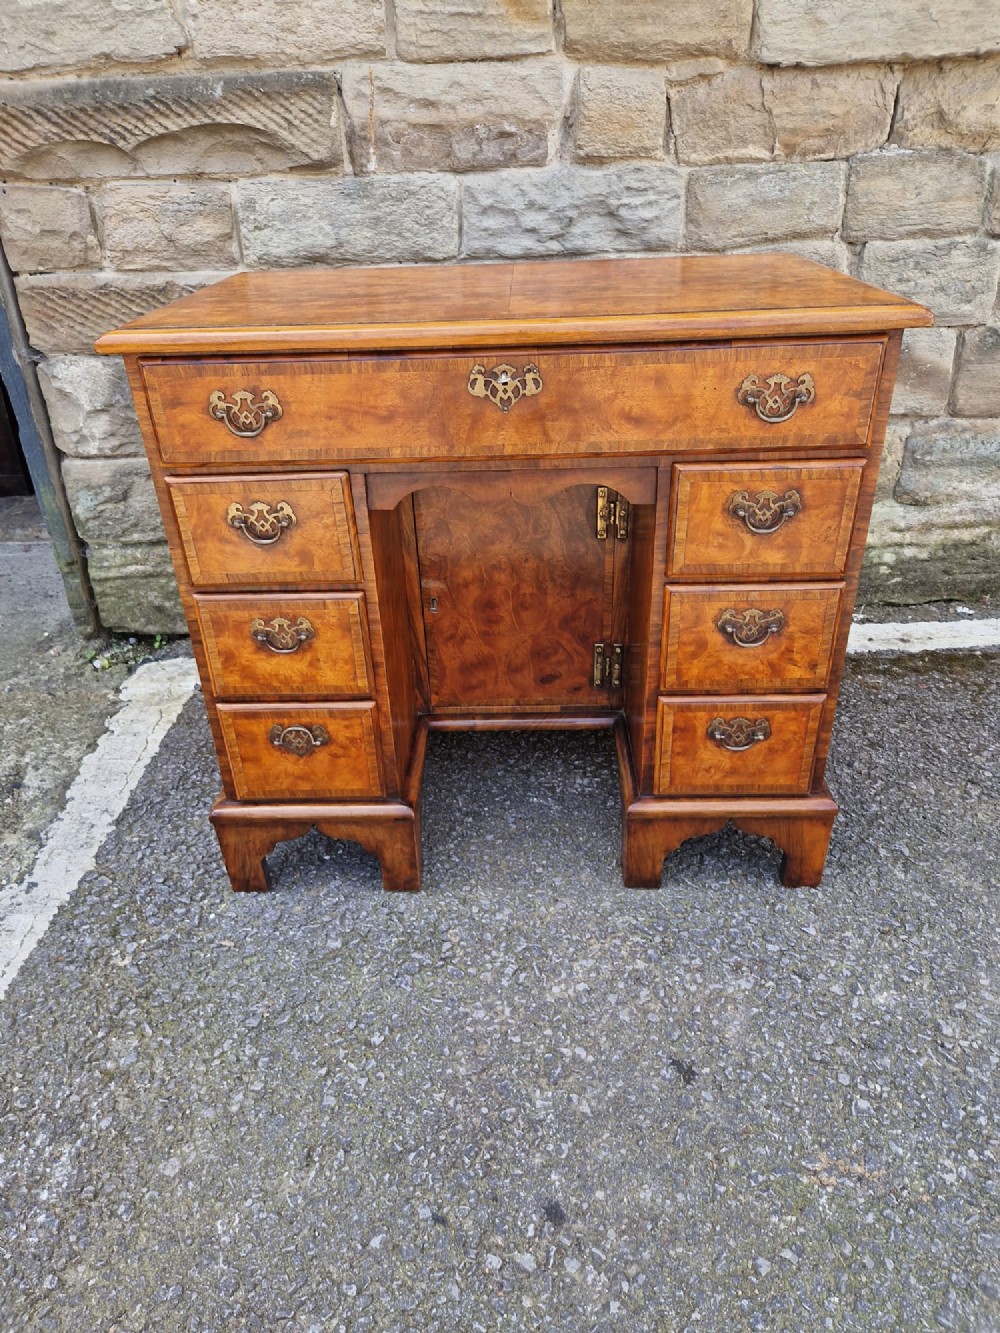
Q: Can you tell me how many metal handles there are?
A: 8